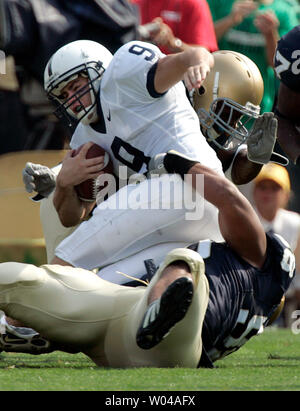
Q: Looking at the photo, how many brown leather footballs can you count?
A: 1